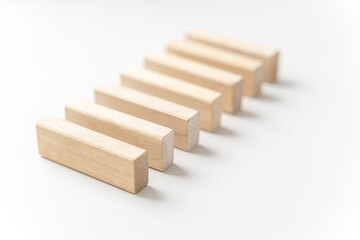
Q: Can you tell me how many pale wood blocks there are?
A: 7